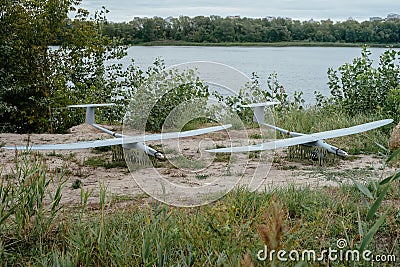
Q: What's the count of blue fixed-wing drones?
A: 2